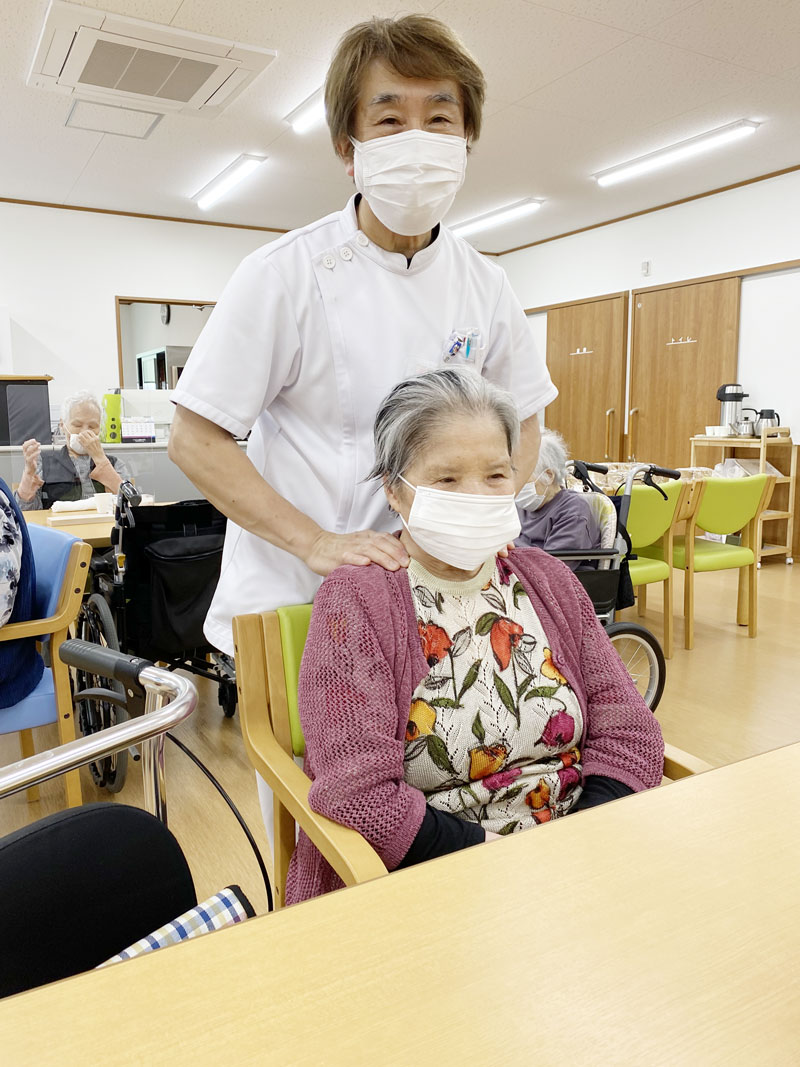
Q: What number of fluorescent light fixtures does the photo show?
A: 4